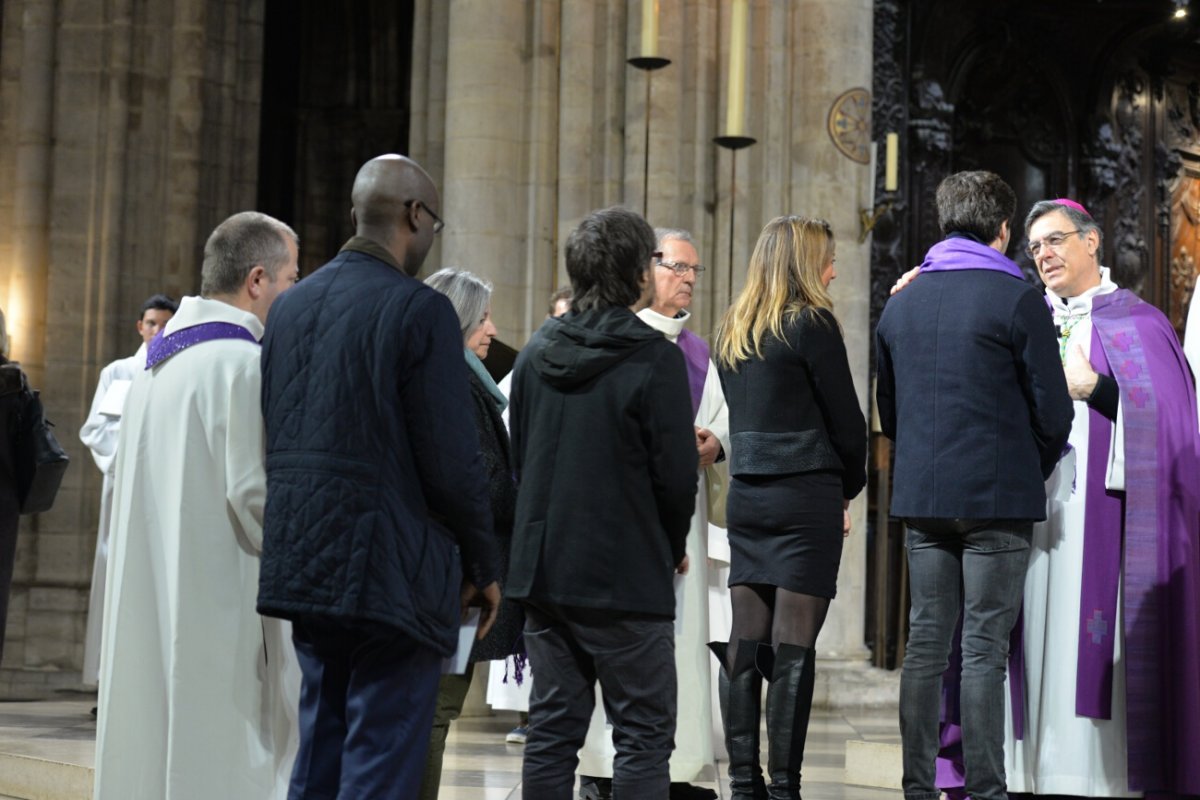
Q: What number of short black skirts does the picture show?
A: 1